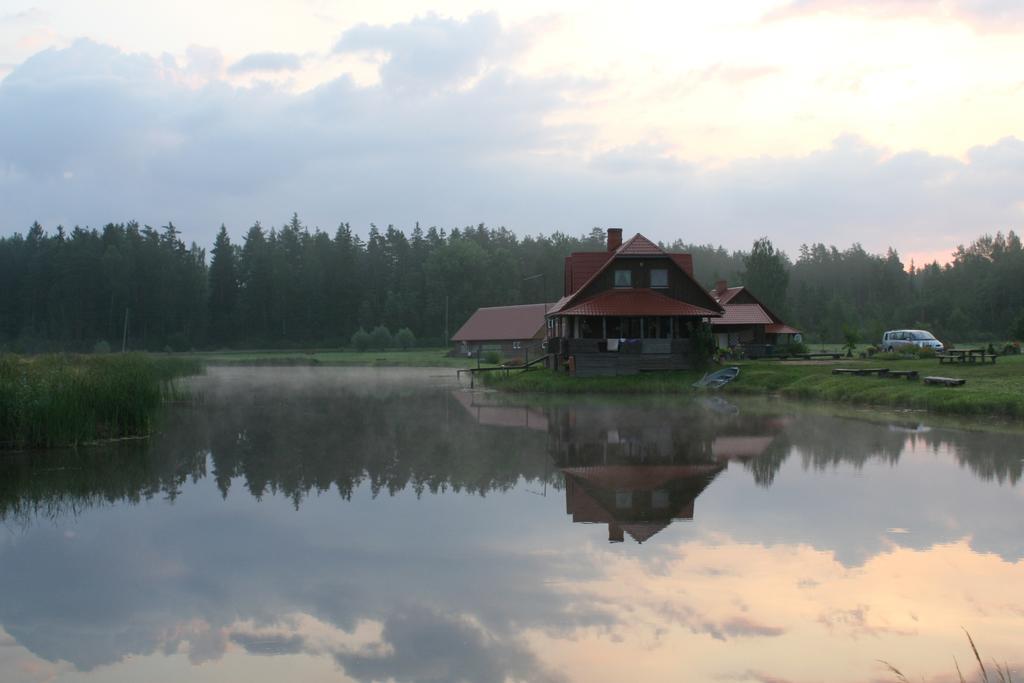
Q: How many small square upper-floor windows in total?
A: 2